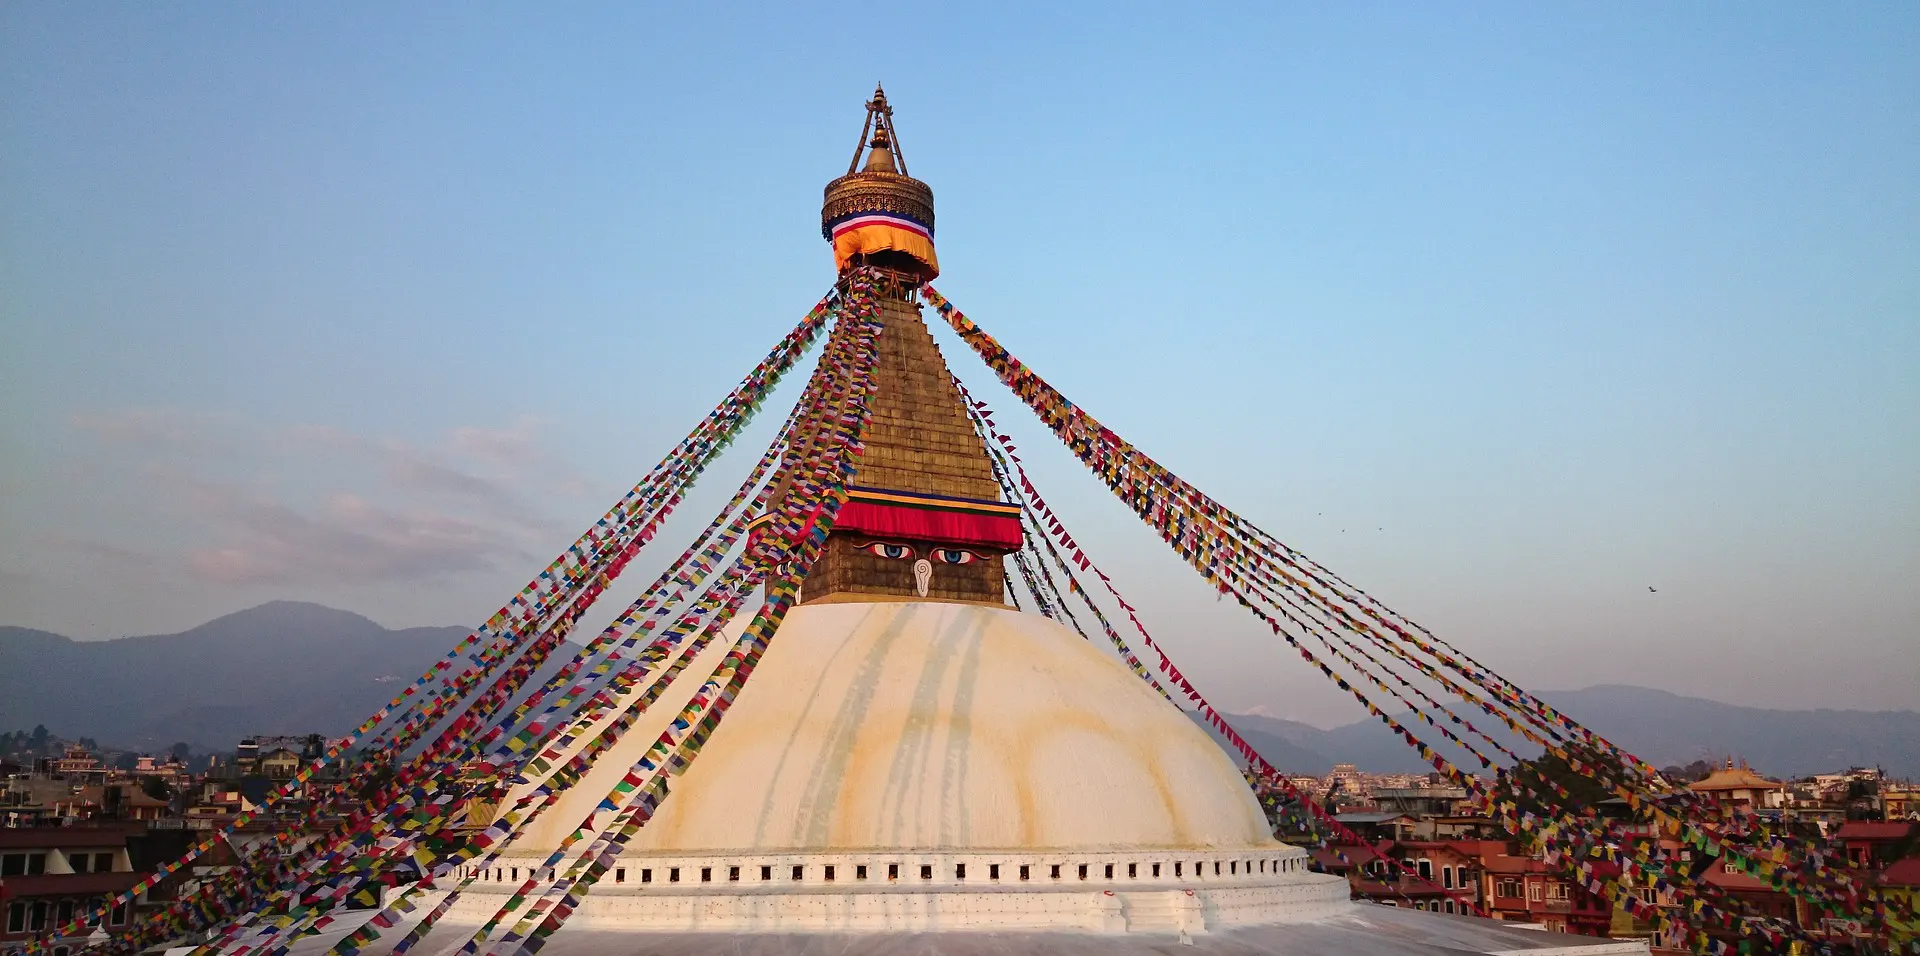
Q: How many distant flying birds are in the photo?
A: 4